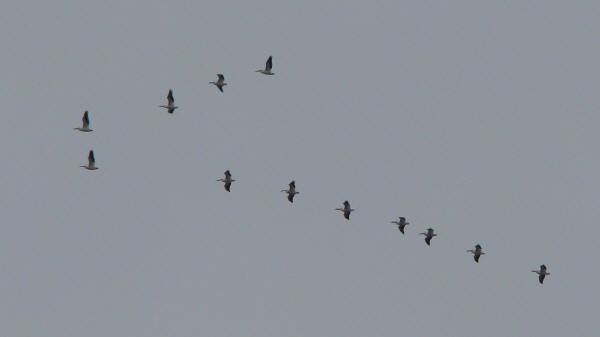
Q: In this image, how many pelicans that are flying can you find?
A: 12